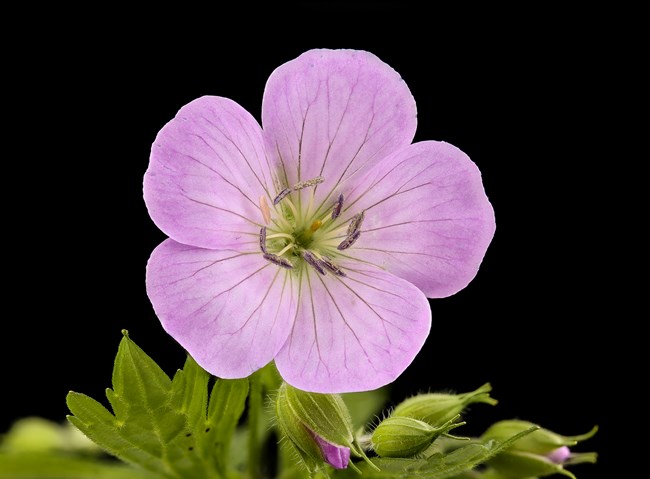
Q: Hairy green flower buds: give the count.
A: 4